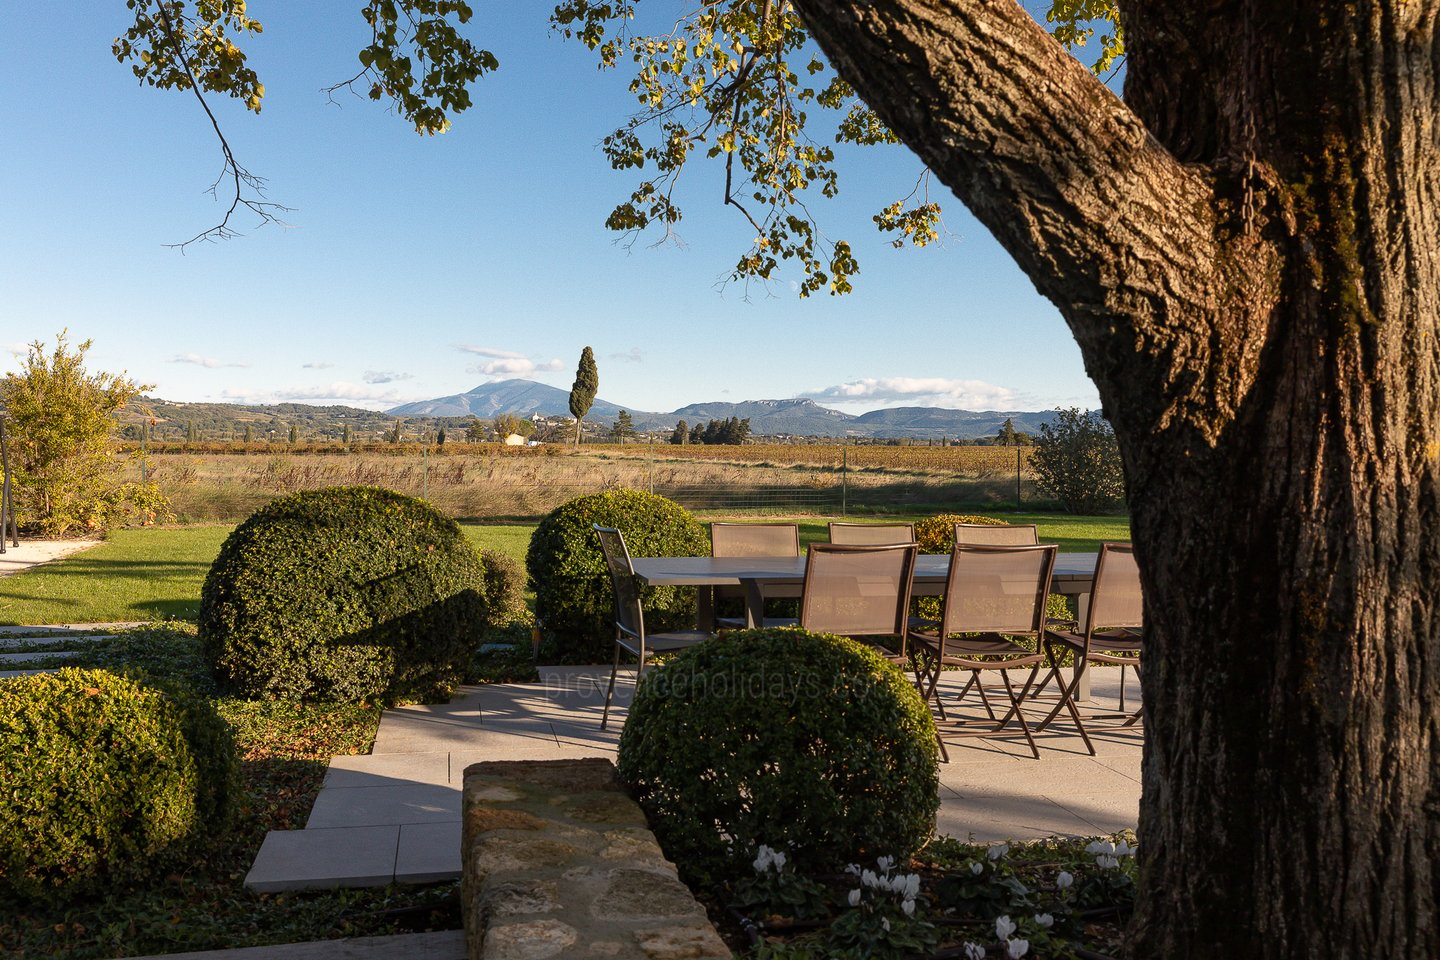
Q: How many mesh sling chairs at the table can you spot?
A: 7